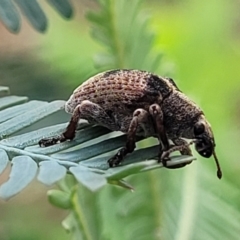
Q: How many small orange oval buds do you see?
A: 0